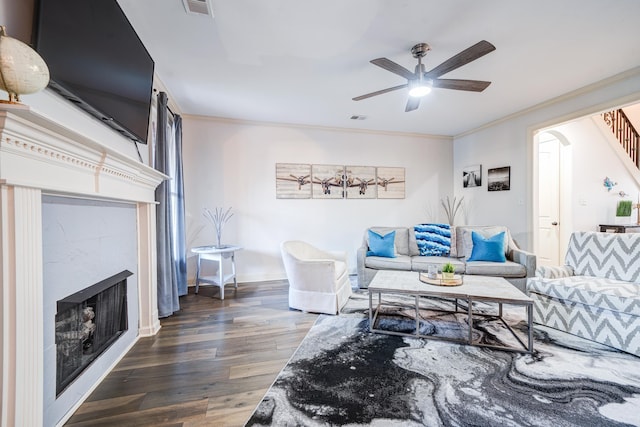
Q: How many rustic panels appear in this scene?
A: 4